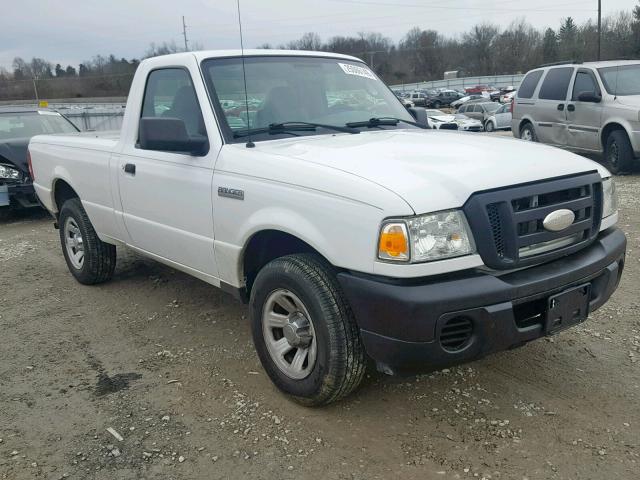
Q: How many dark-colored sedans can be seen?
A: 1